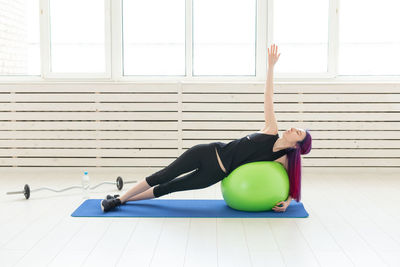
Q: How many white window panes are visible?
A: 6